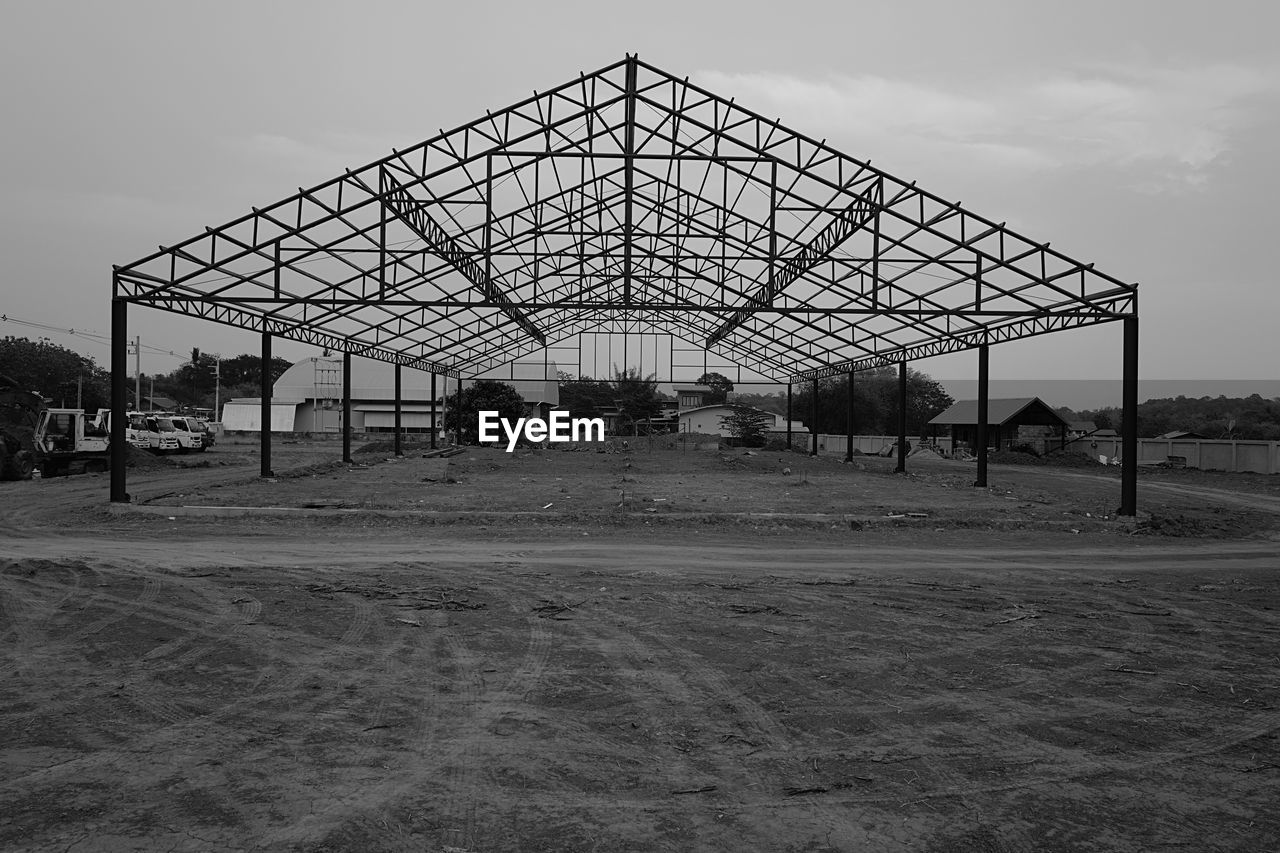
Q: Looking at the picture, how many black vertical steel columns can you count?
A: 12